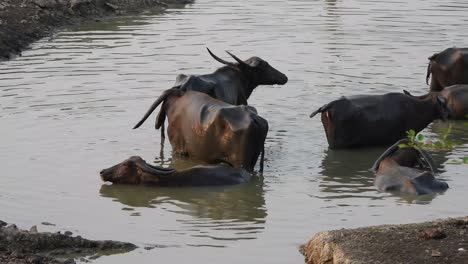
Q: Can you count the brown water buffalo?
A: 7